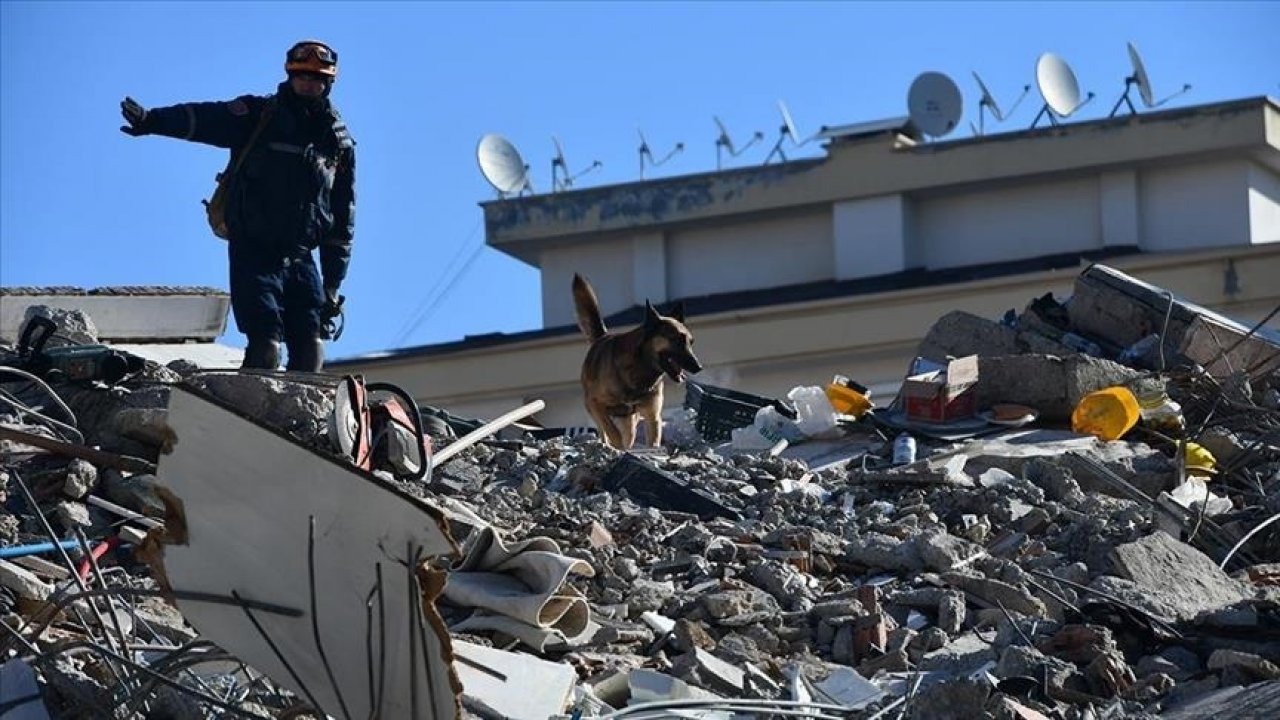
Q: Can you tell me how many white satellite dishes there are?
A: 9